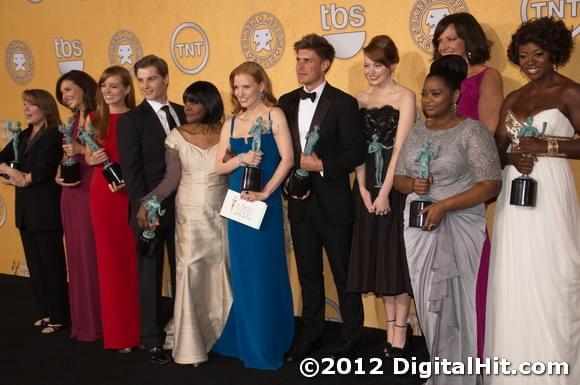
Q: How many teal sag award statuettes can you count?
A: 9